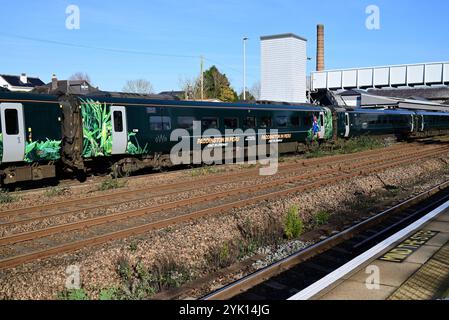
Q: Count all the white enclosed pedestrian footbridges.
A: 1